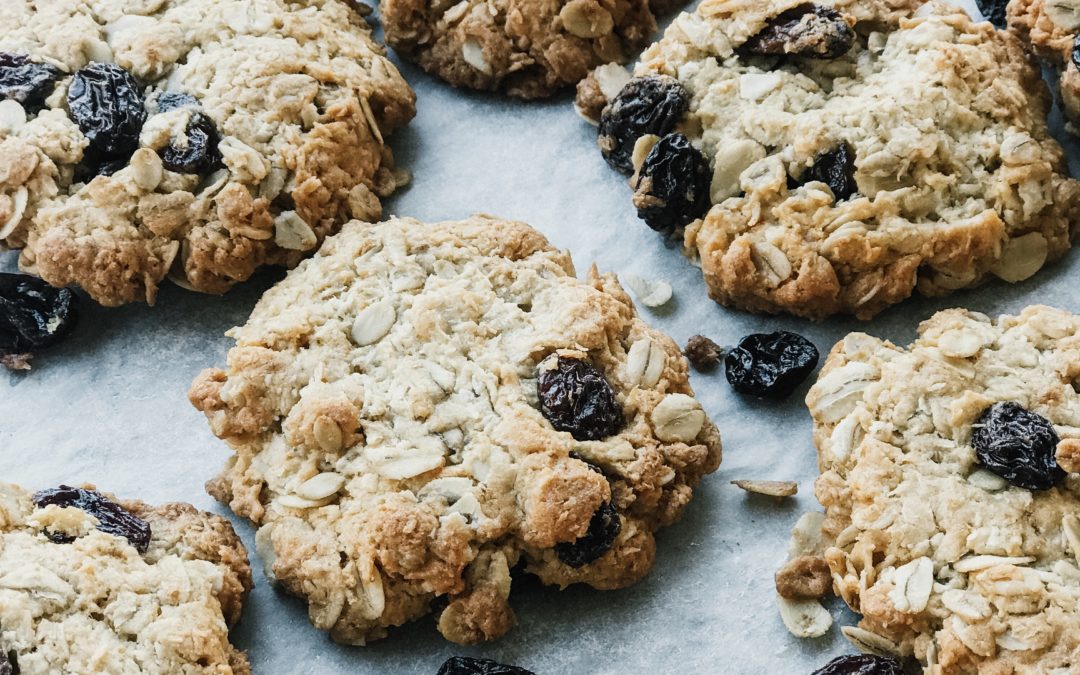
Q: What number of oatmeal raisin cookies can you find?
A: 7